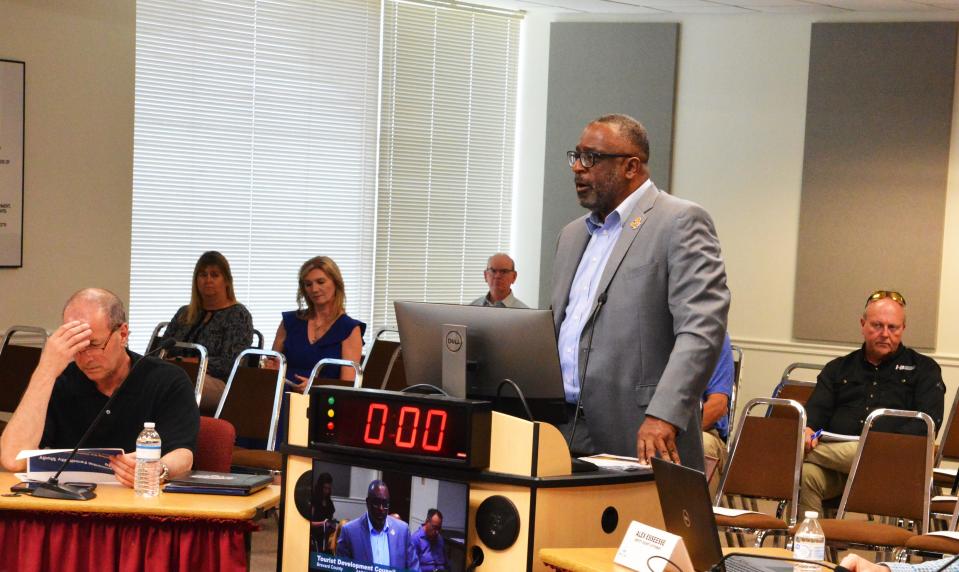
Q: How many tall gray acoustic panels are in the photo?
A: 2